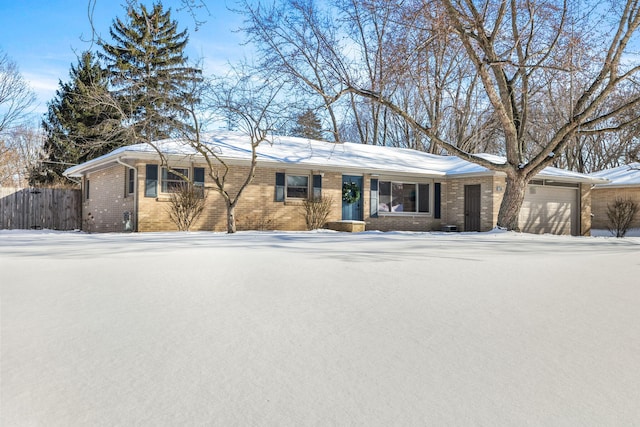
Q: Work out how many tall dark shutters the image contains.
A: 6